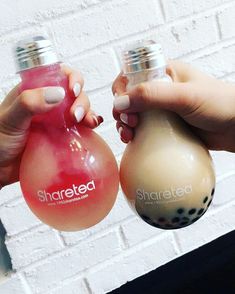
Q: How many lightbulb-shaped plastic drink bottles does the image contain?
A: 2